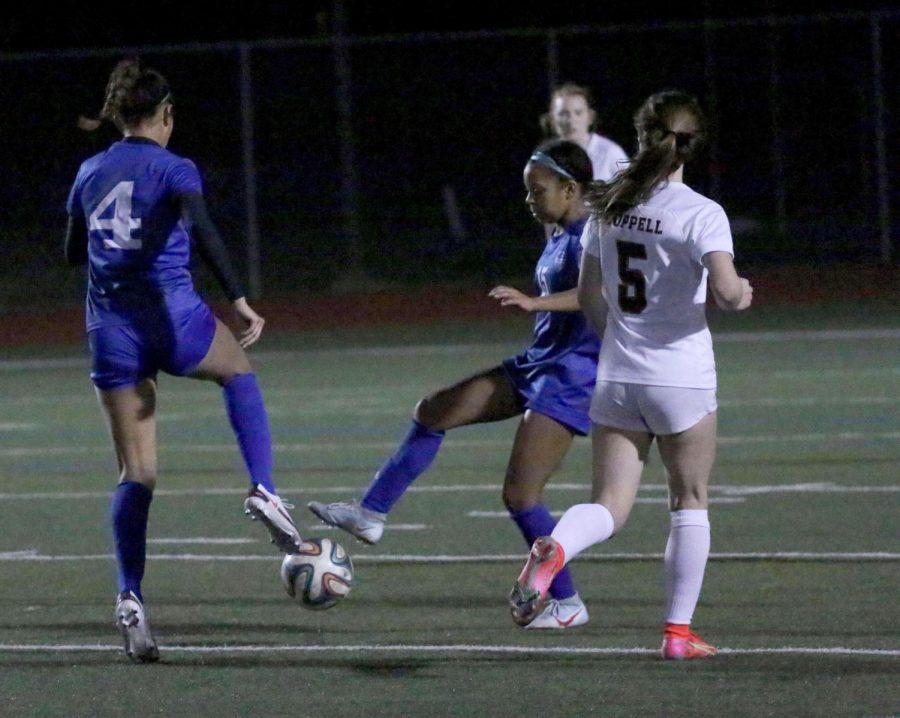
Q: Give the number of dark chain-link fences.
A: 1